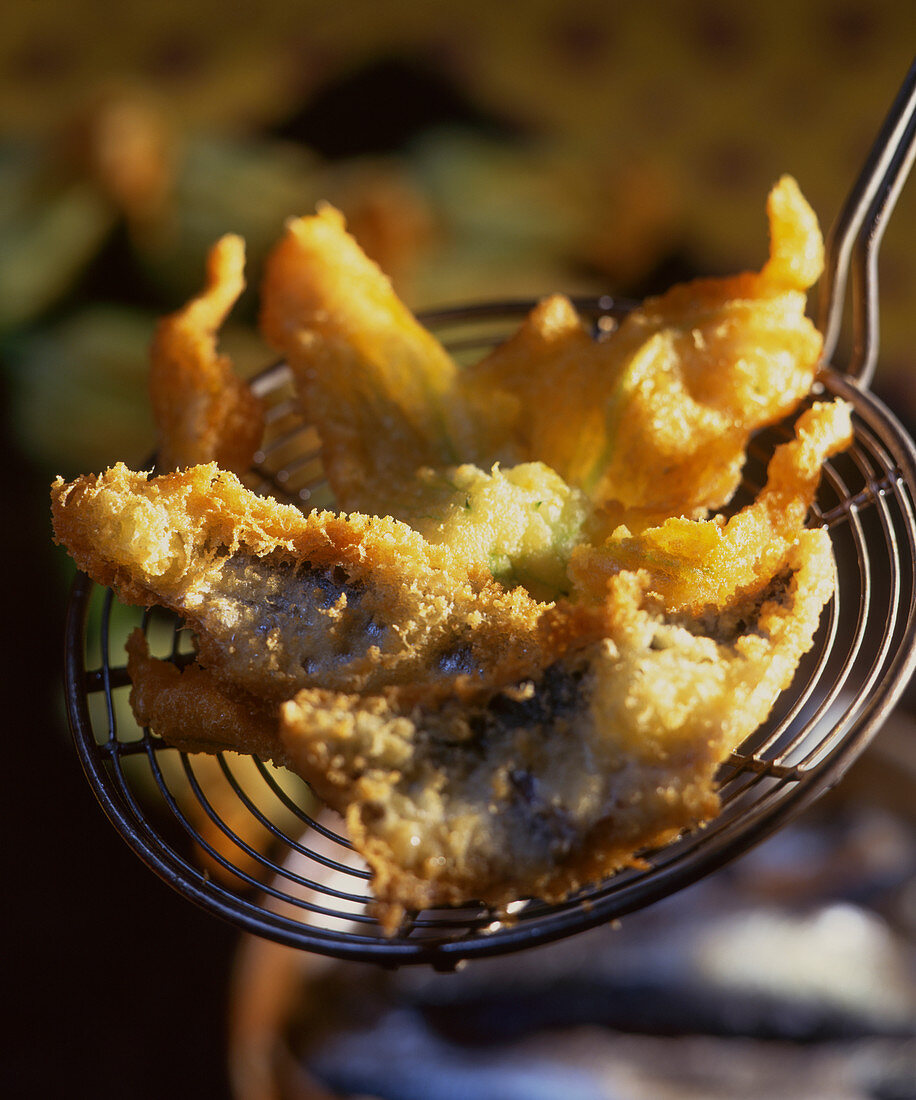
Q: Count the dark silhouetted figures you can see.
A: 0